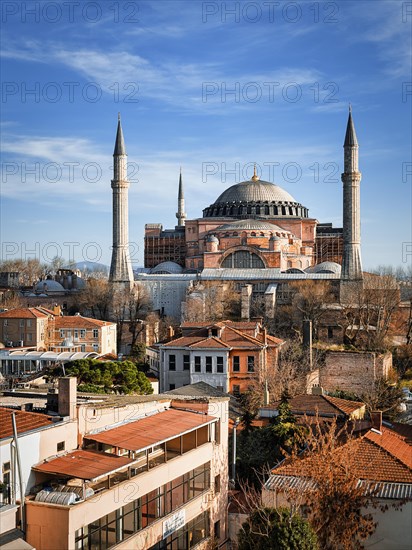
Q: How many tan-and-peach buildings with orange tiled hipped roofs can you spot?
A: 2